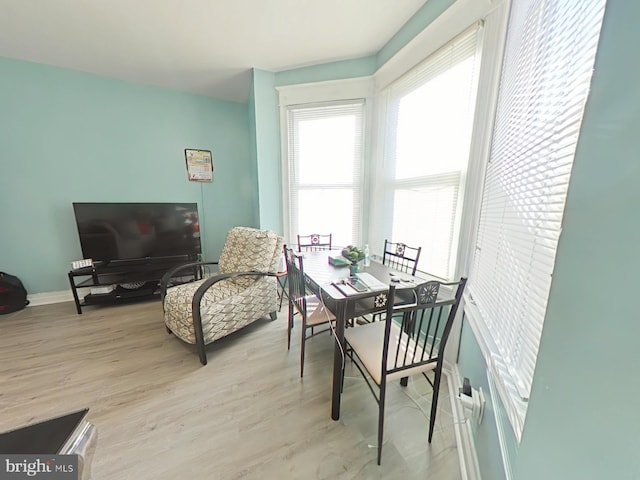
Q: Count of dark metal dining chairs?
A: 4